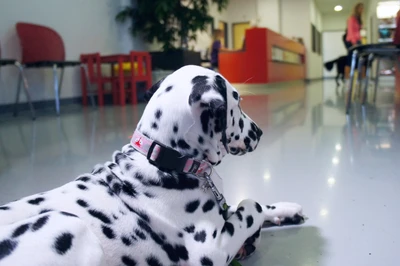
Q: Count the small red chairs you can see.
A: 2